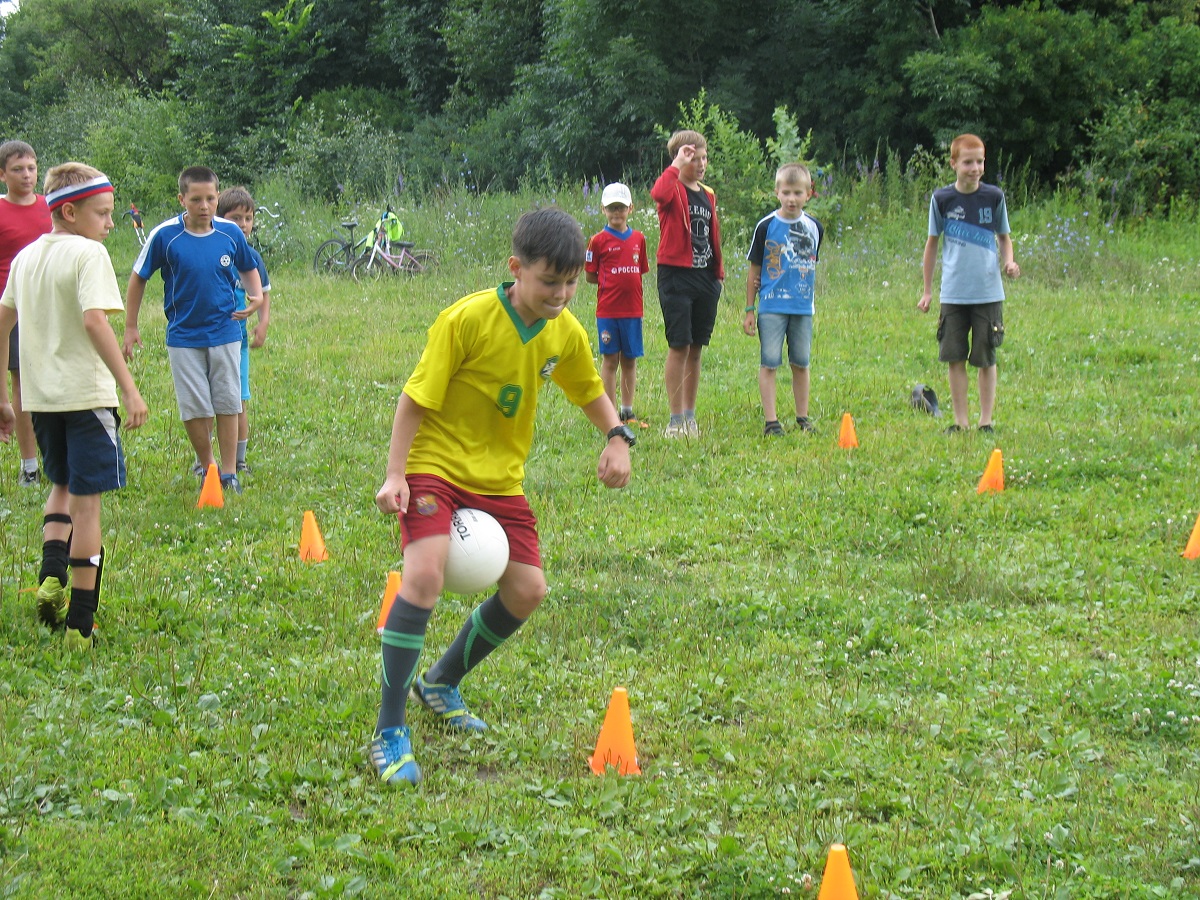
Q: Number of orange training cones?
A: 8